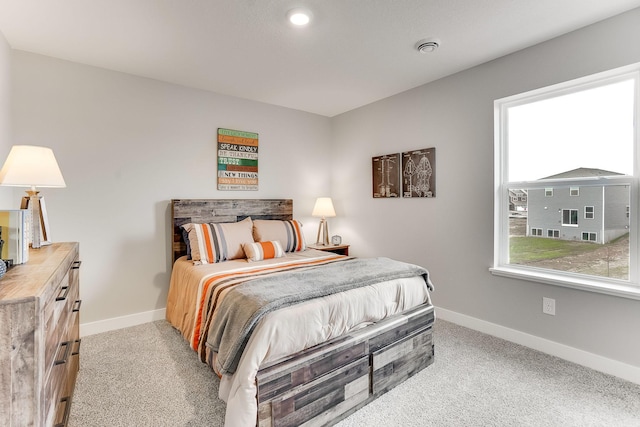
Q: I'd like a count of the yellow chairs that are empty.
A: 0